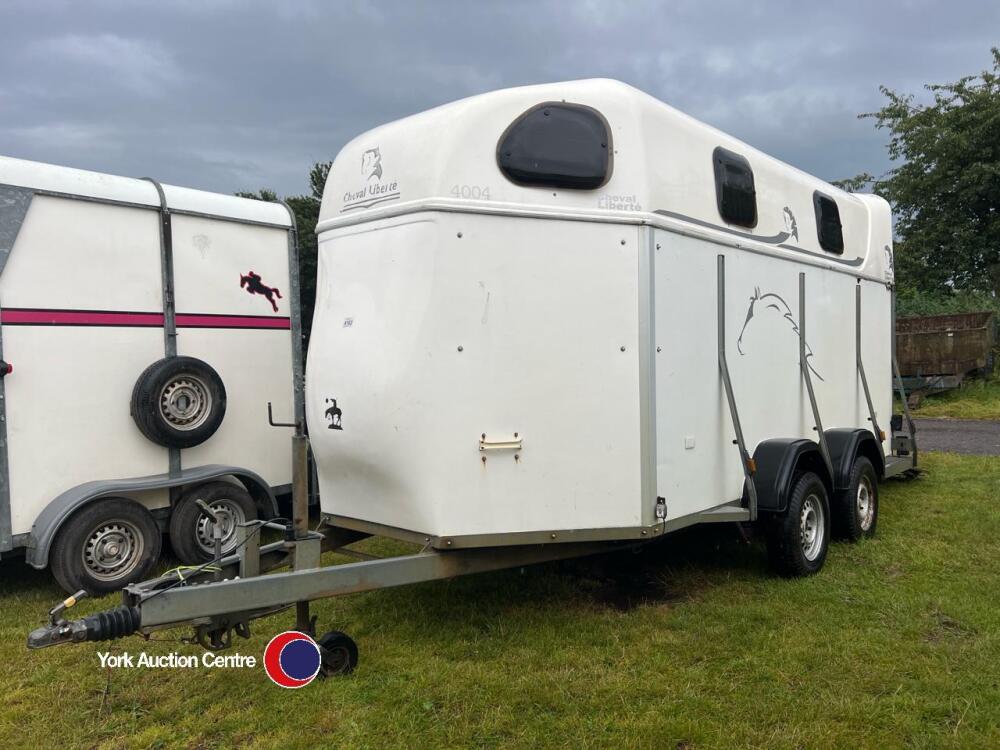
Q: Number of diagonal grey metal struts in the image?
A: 4